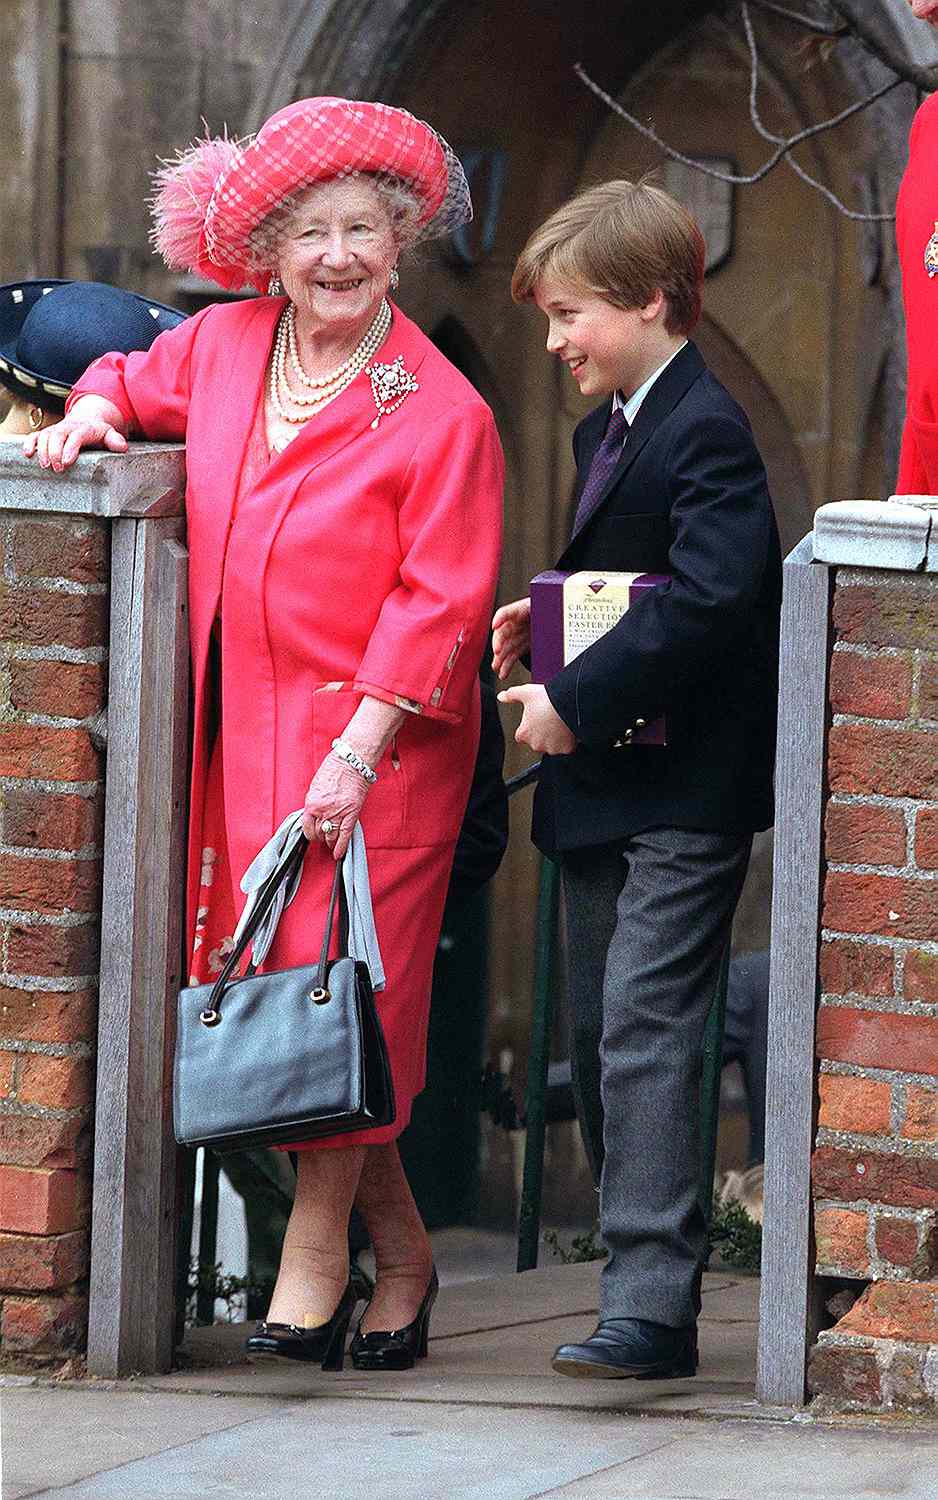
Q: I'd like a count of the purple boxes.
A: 1